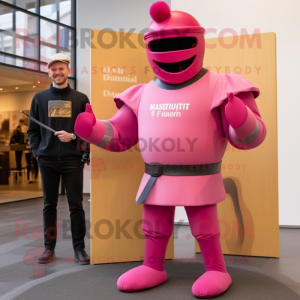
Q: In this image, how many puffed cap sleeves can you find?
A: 2